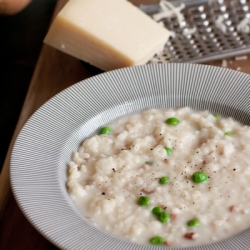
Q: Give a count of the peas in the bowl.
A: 13